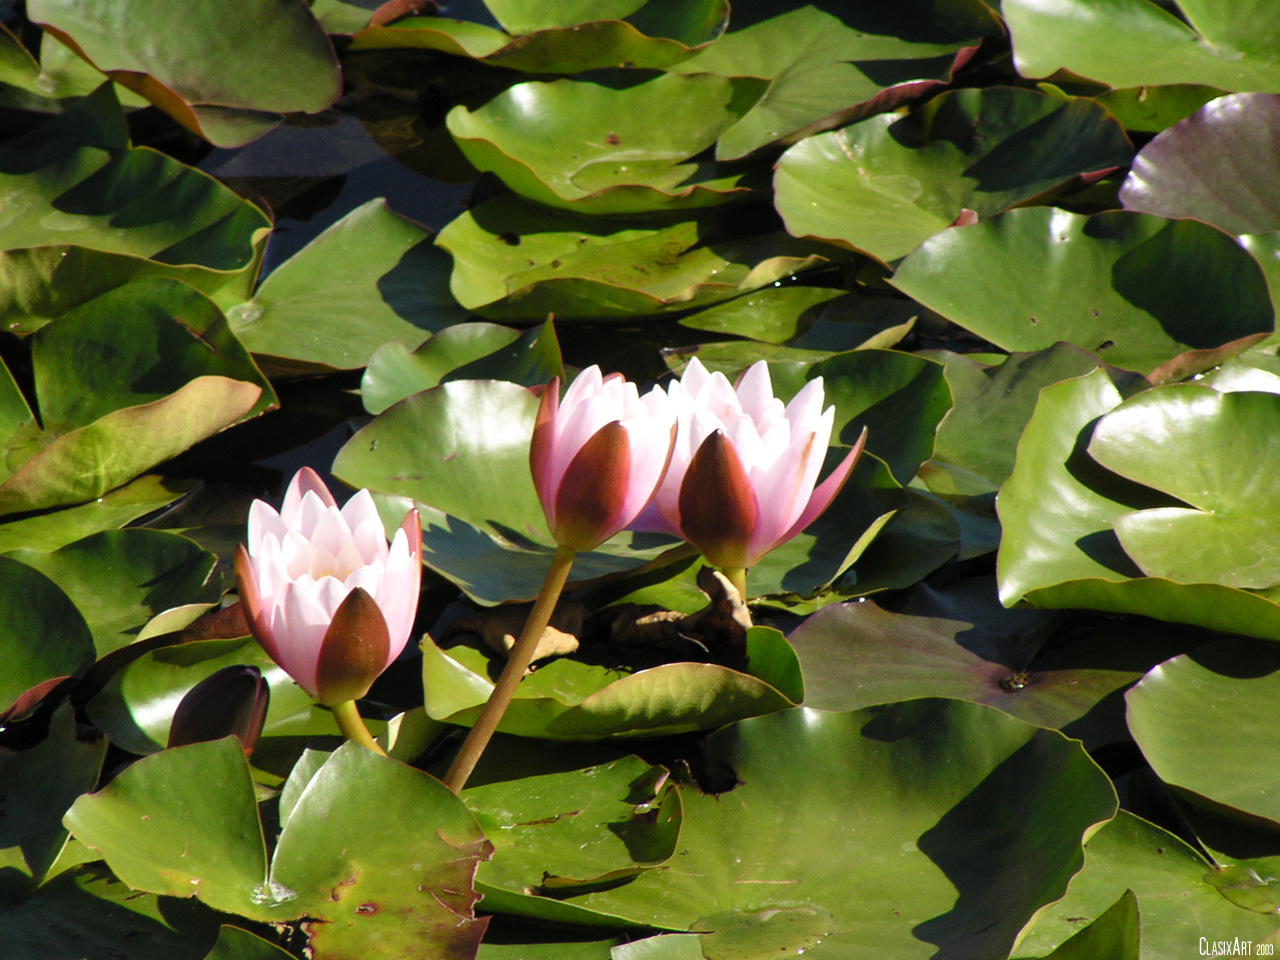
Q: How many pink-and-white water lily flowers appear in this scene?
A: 3